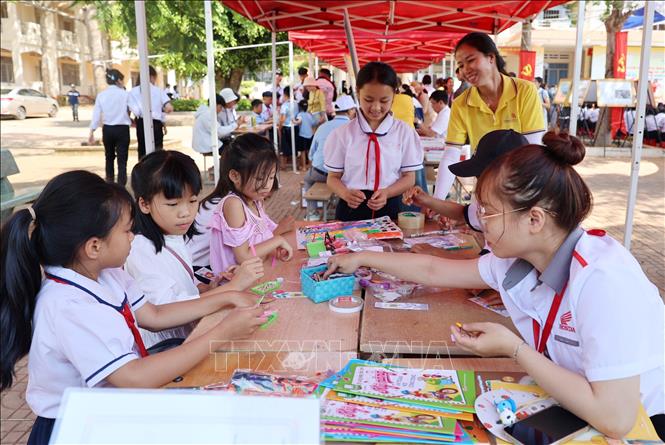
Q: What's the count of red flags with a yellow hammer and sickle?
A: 2